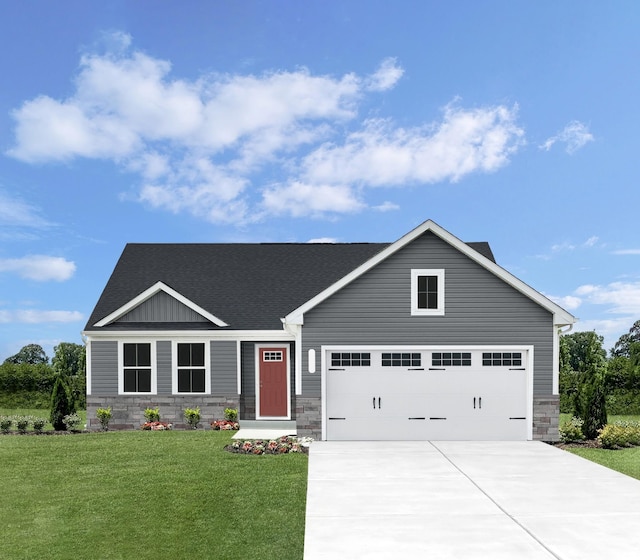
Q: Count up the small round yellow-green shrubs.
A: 4